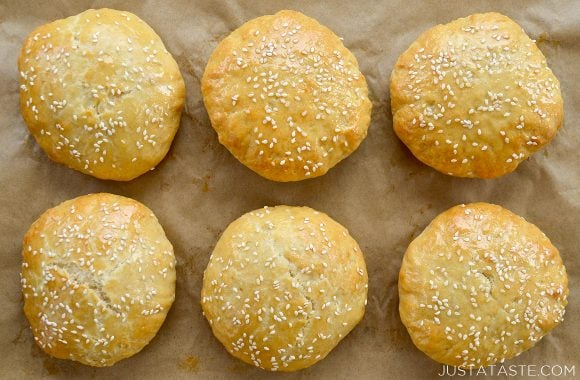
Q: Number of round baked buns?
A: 6